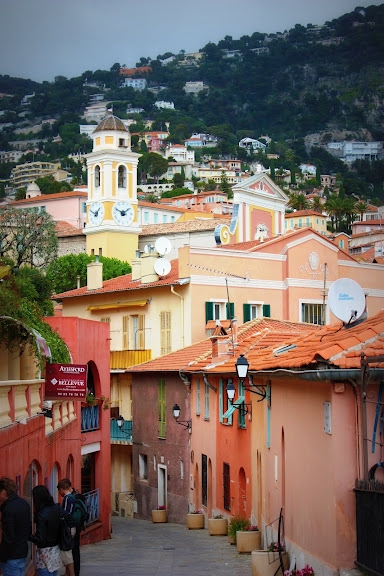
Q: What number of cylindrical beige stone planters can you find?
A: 6